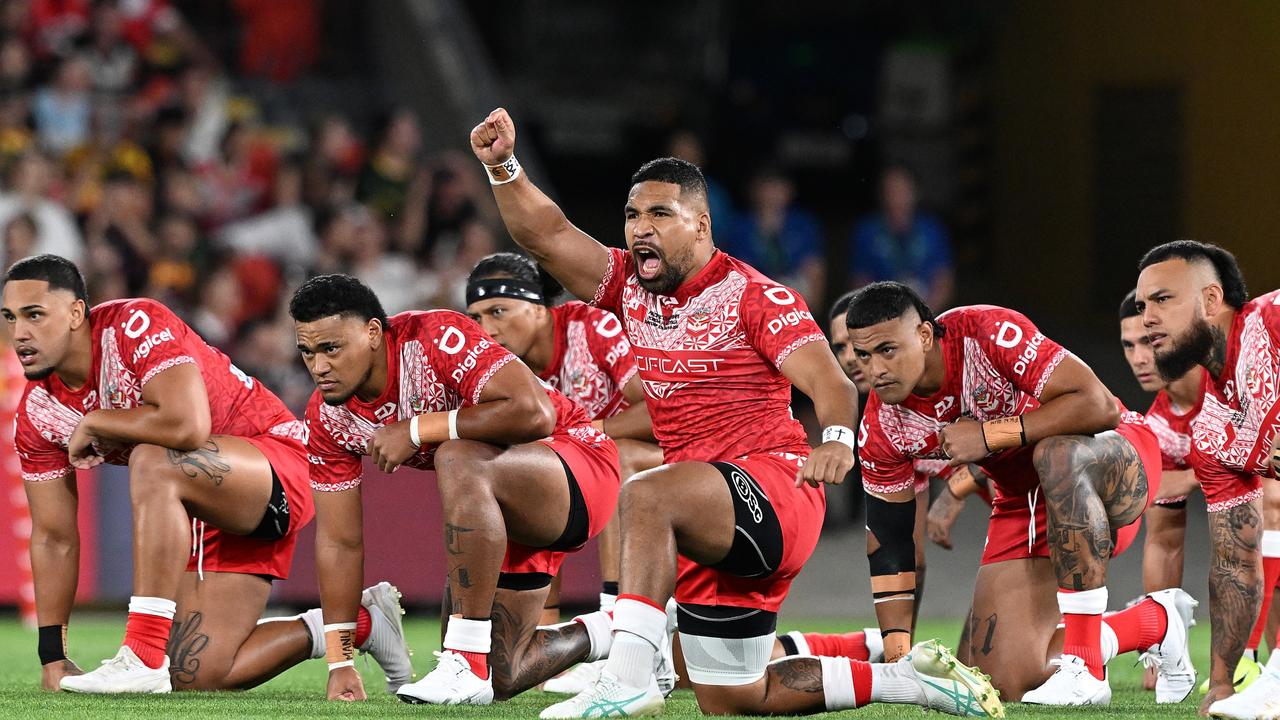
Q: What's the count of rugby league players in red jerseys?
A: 8